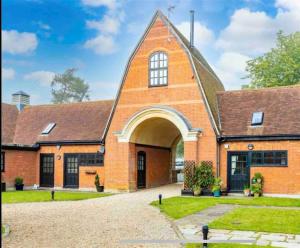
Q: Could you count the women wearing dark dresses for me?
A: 0